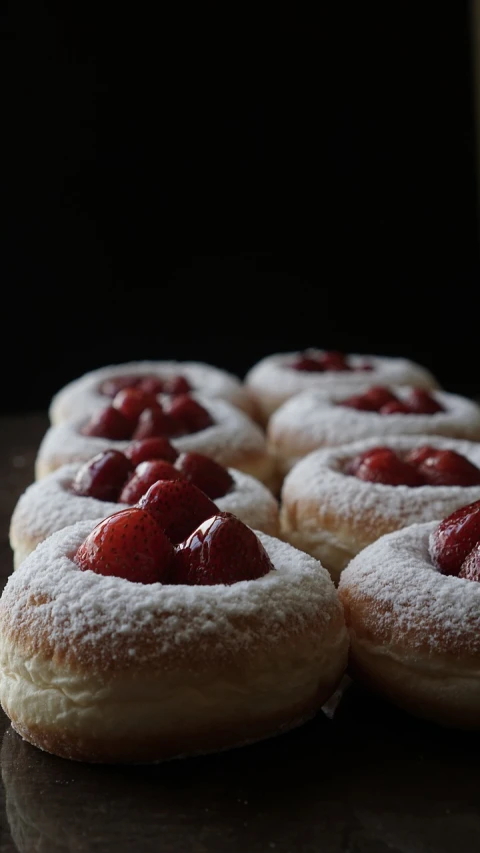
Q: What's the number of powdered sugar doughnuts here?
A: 8